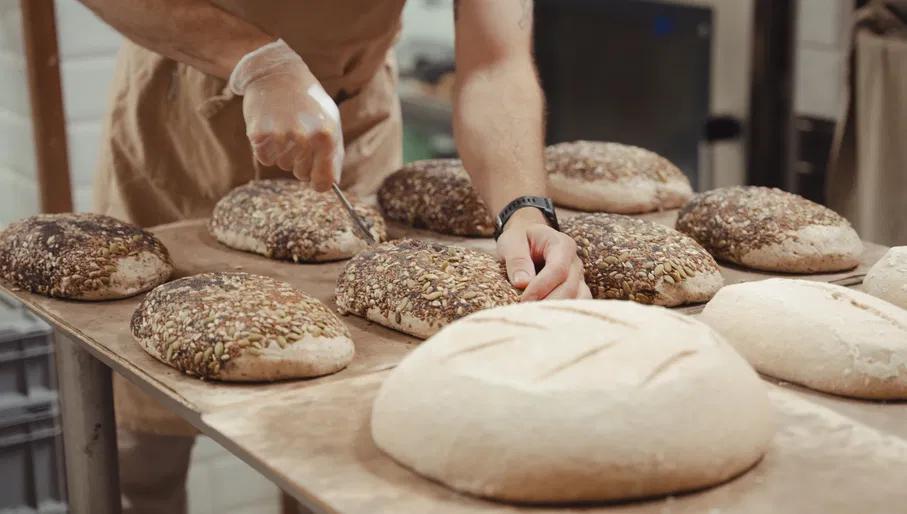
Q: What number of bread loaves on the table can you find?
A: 11